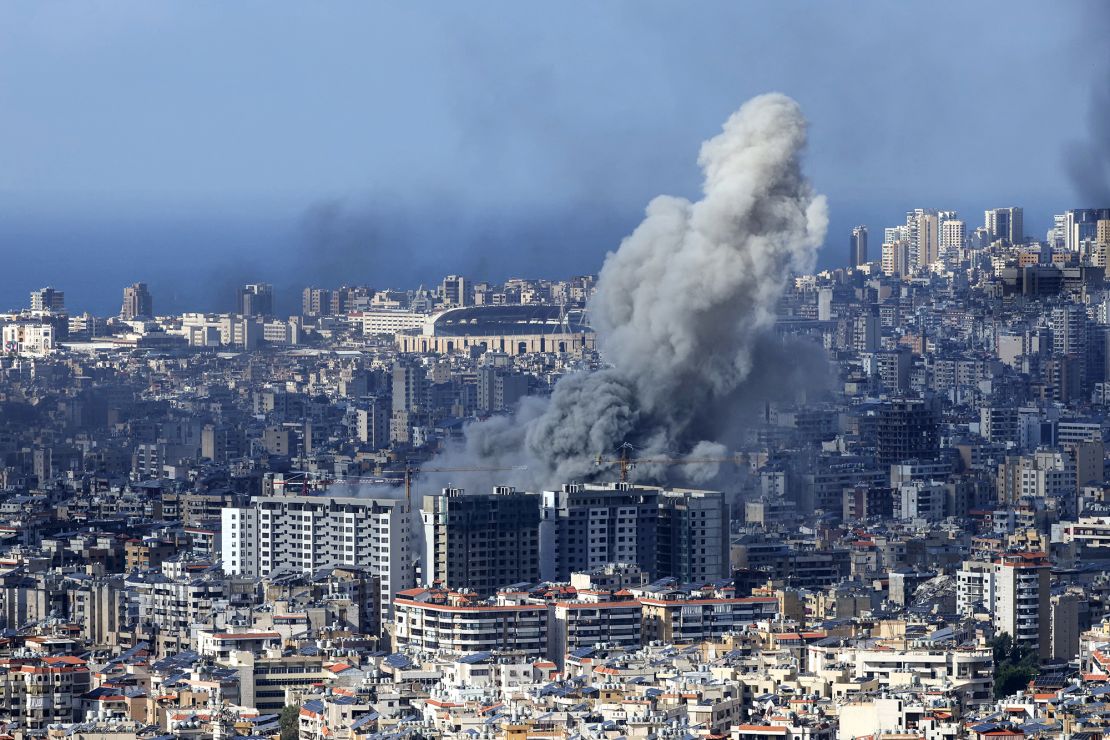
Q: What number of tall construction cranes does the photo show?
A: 3